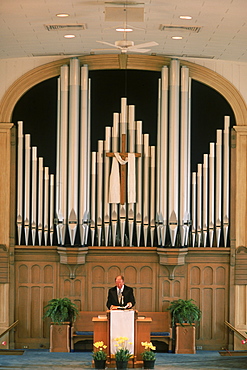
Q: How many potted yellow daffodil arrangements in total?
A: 3